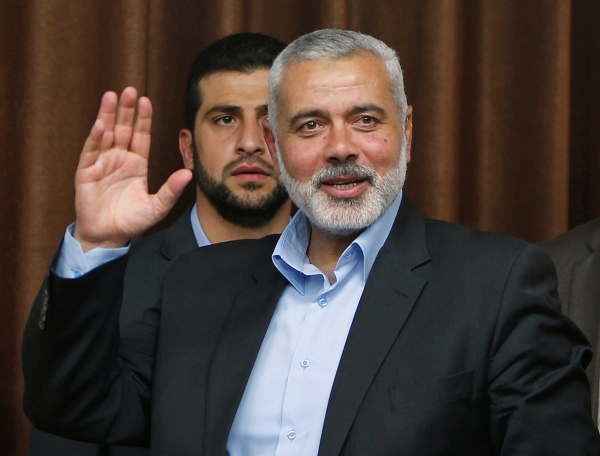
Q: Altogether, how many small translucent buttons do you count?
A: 3